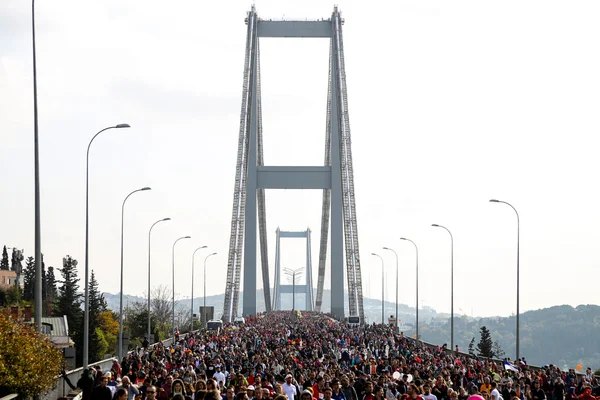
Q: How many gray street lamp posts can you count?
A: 12